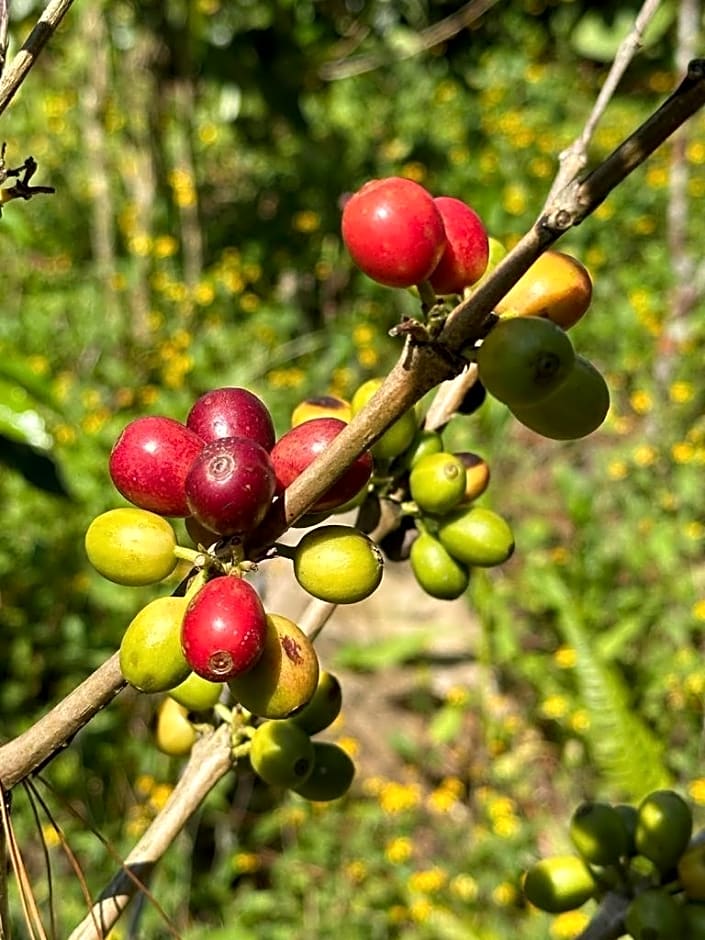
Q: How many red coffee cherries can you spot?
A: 7